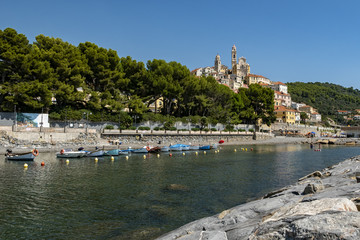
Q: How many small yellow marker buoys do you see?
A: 15